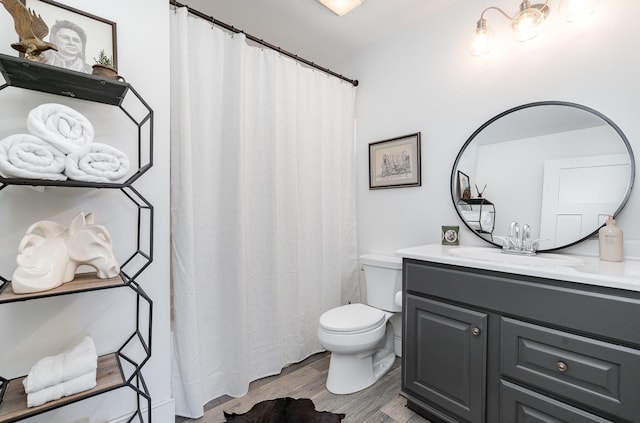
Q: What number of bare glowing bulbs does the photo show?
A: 3